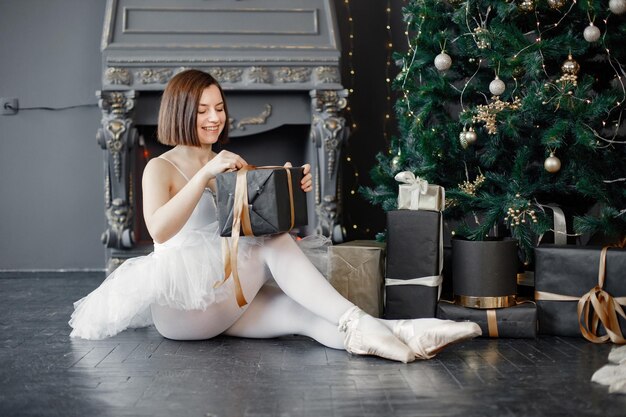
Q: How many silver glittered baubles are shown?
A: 4